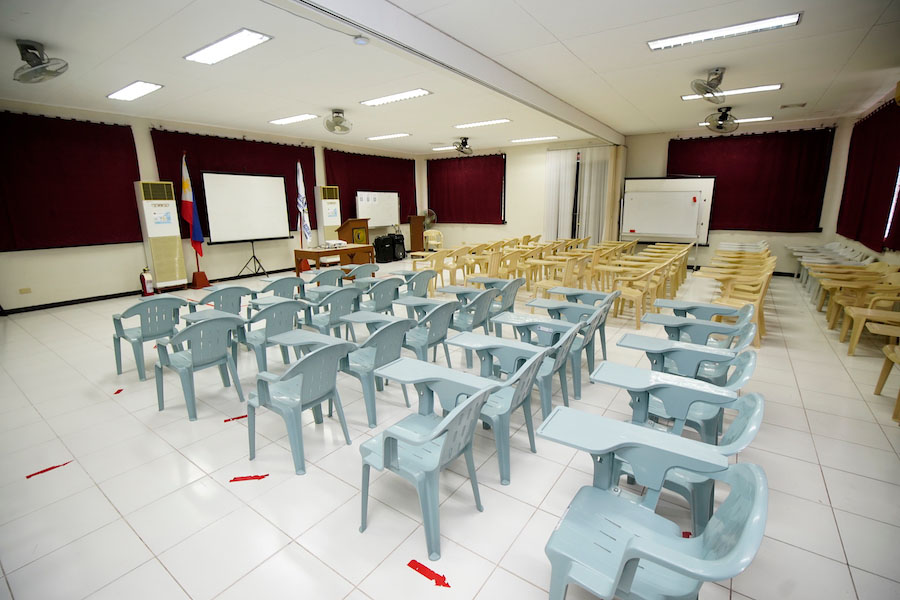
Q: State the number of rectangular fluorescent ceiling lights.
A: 11